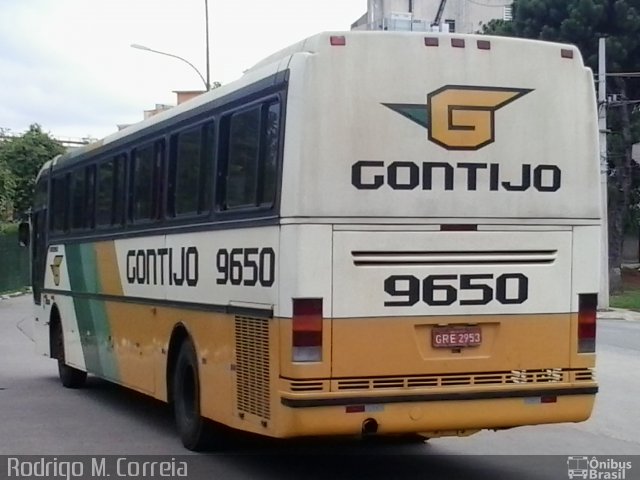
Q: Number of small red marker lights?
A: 5